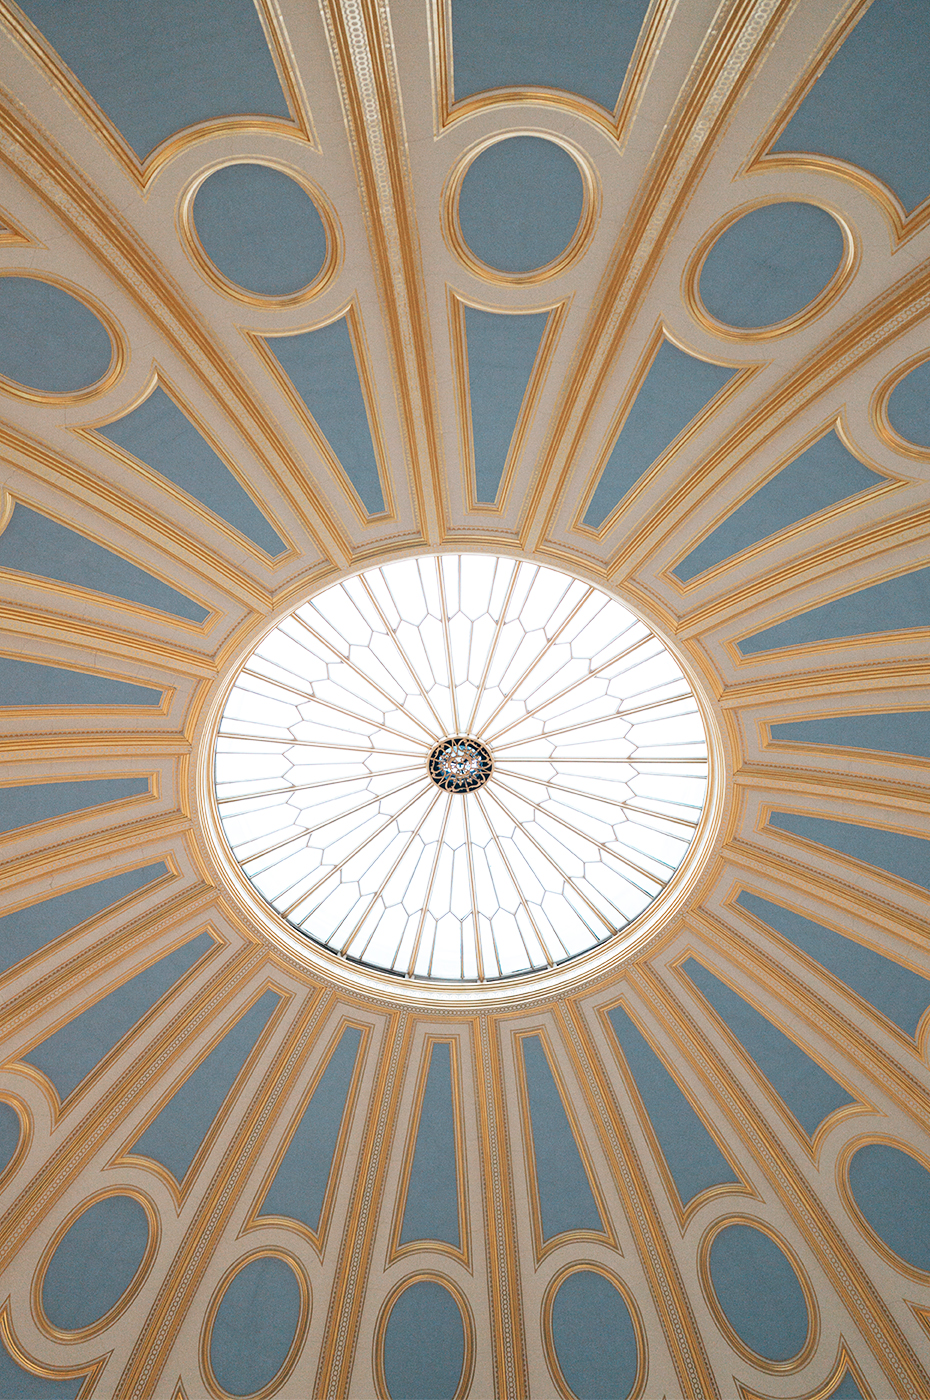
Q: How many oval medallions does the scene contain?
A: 12